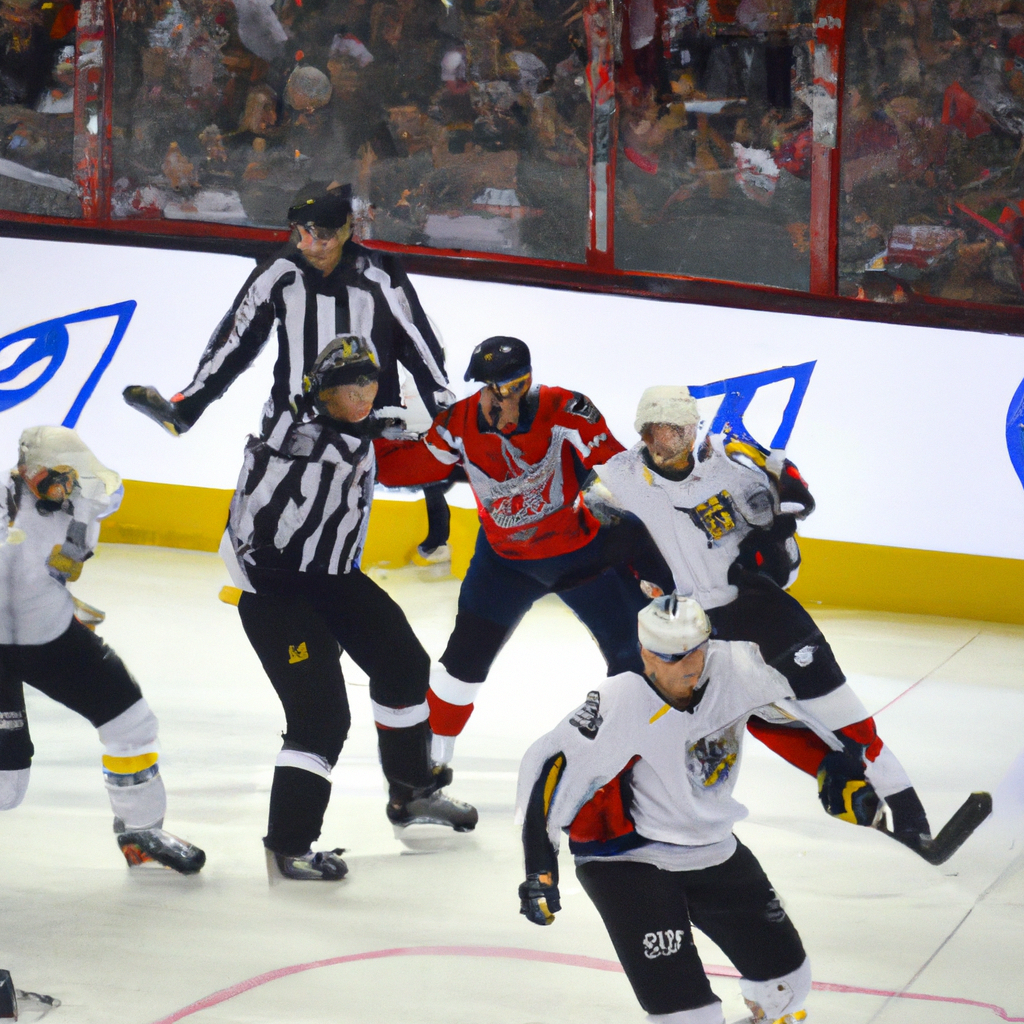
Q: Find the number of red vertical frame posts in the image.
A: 3